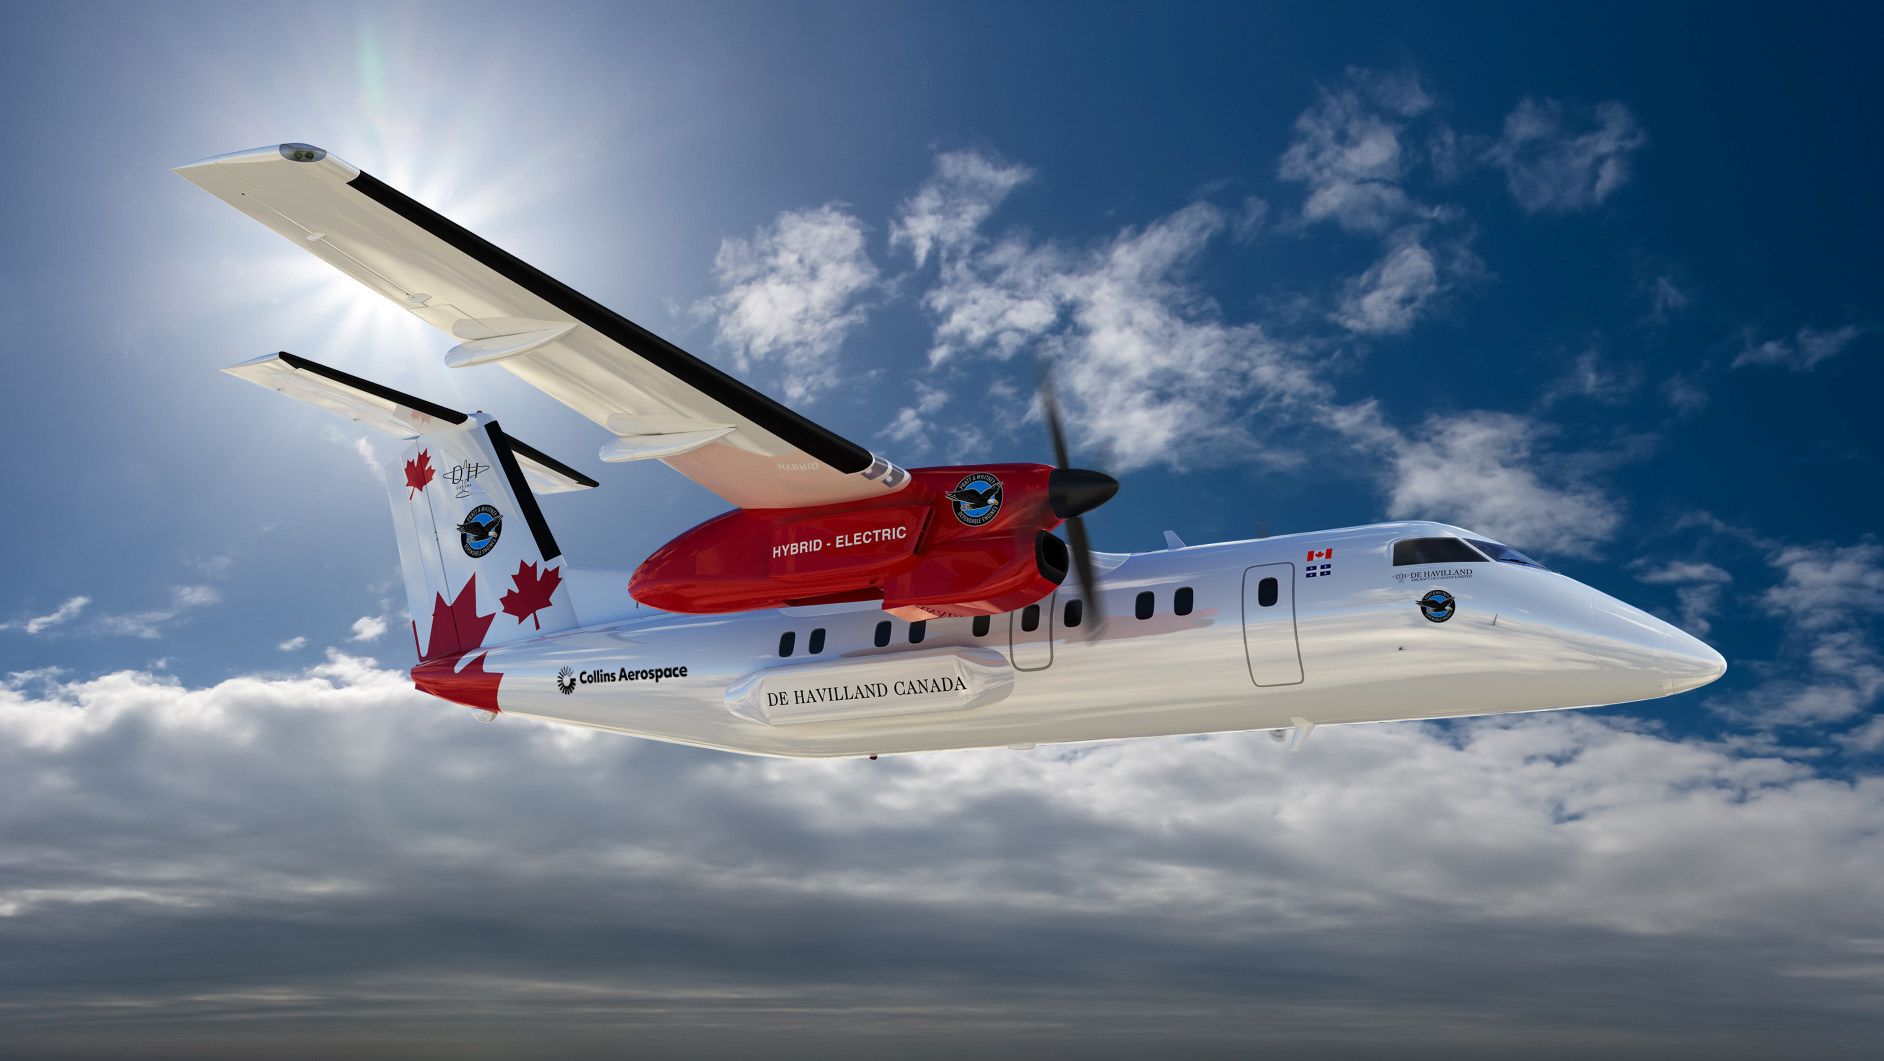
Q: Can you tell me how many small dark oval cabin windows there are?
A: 10